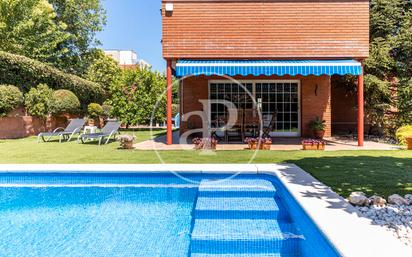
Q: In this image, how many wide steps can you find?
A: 4